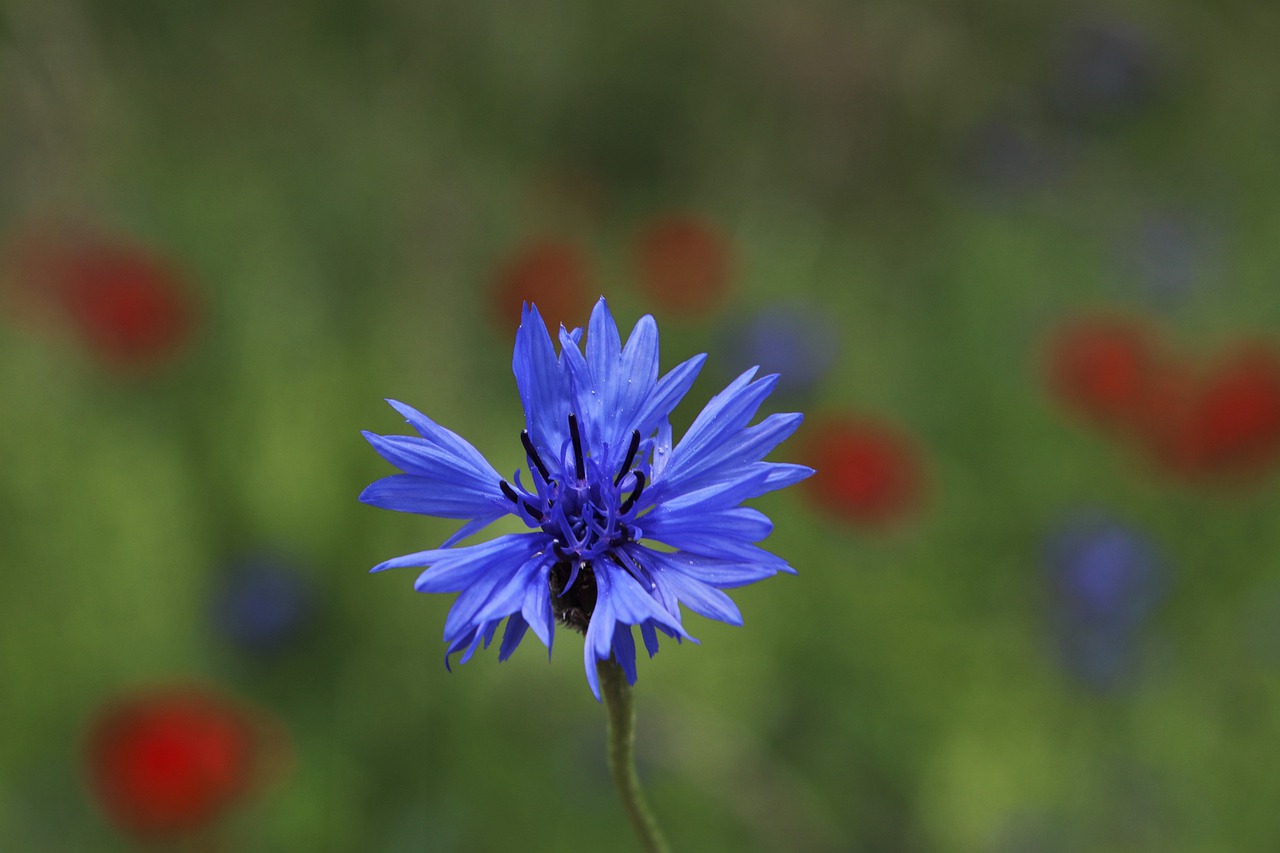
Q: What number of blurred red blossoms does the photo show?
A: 7